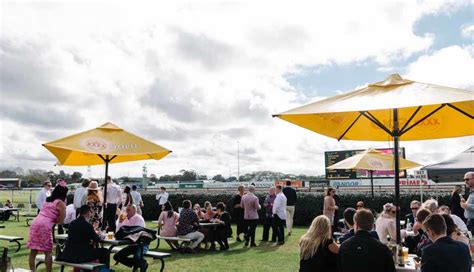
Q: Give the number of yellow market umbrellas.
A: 3